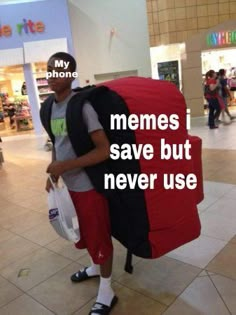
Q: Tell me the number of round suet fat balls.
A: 0